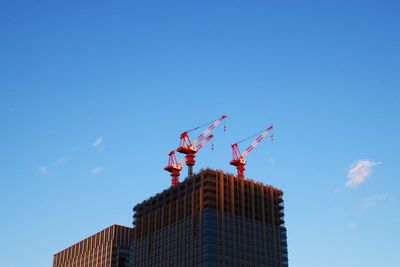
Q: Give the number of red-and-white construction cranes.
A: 3